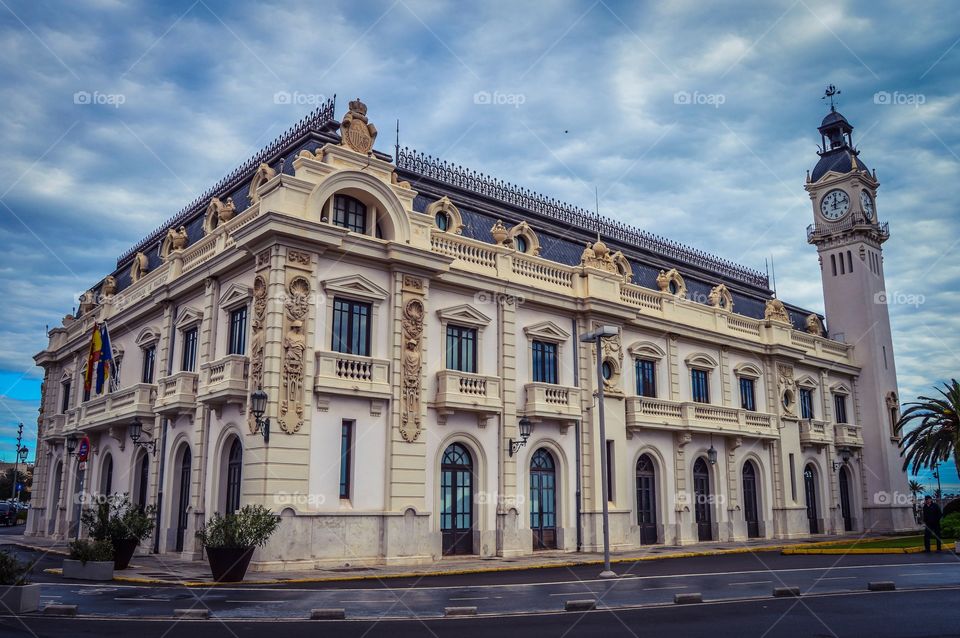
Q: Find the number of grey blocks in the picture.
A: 8